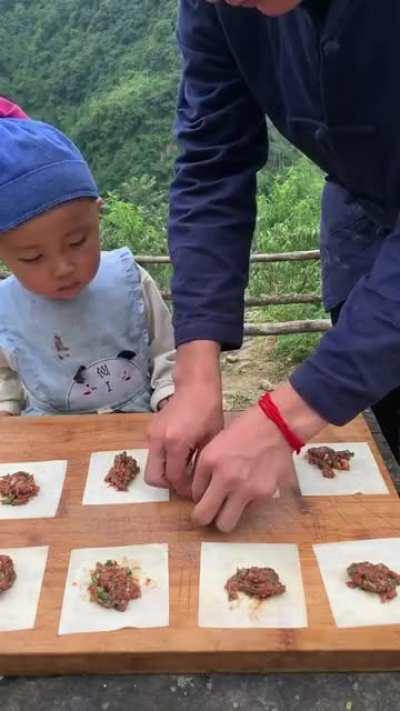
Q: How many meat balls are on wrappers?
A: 7